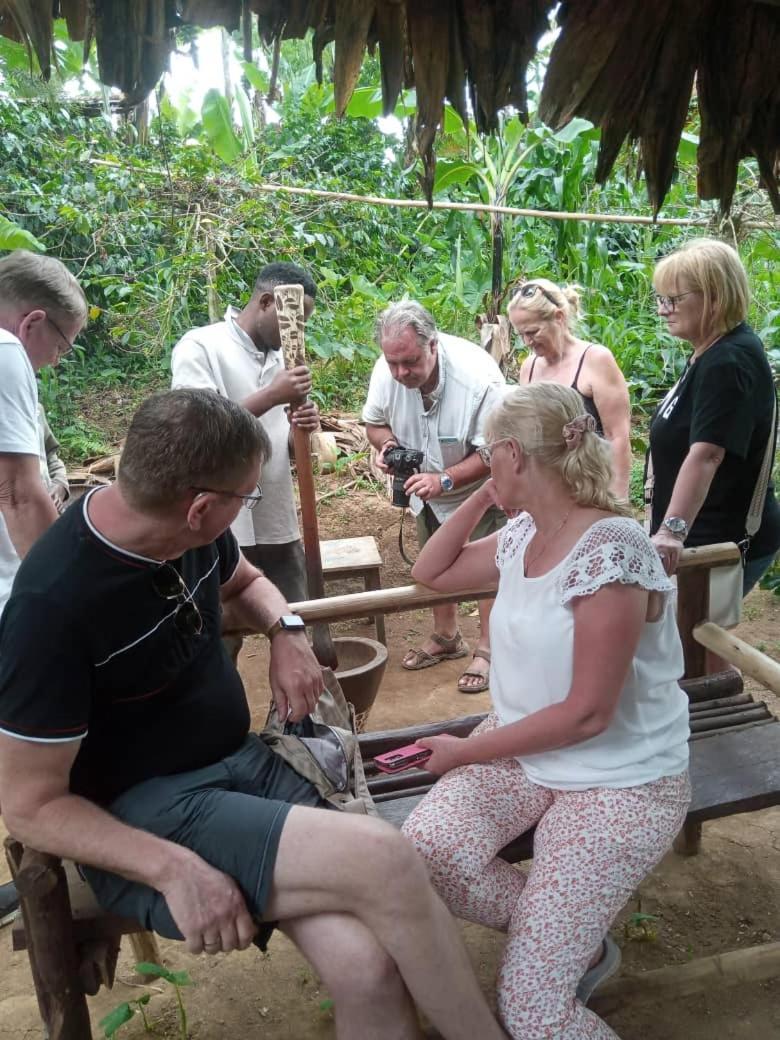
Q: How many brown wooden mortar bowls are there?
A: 1